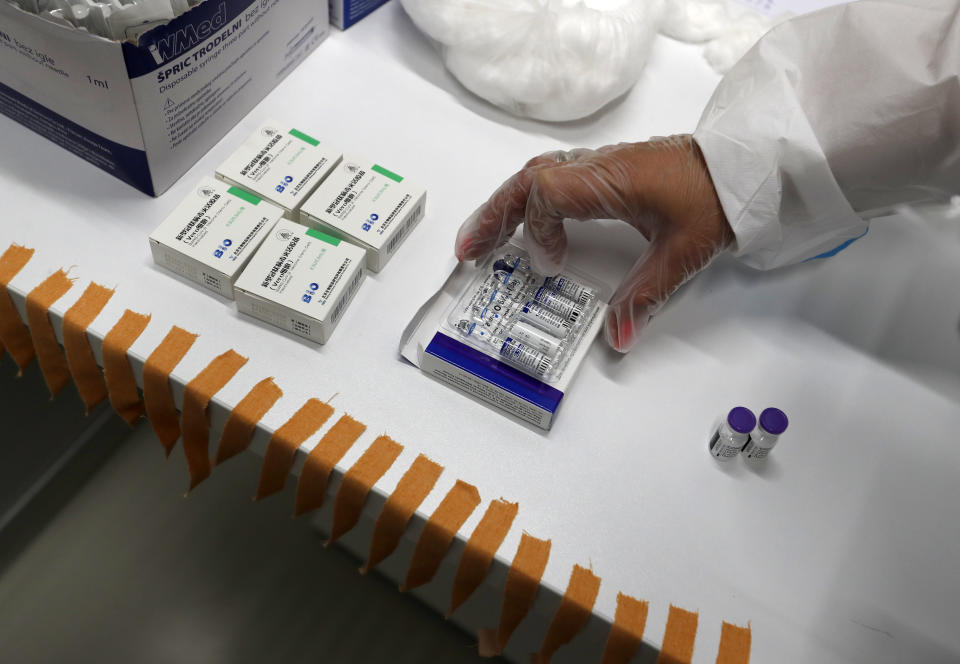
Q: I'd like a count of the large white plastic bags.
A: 1